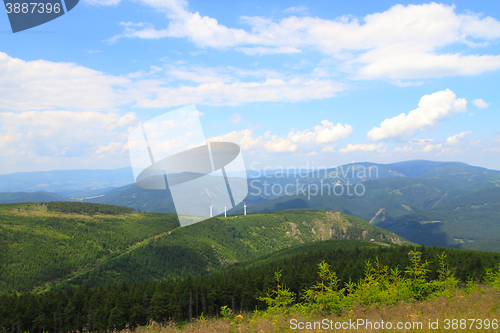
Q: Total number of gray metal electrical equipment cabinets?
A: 0